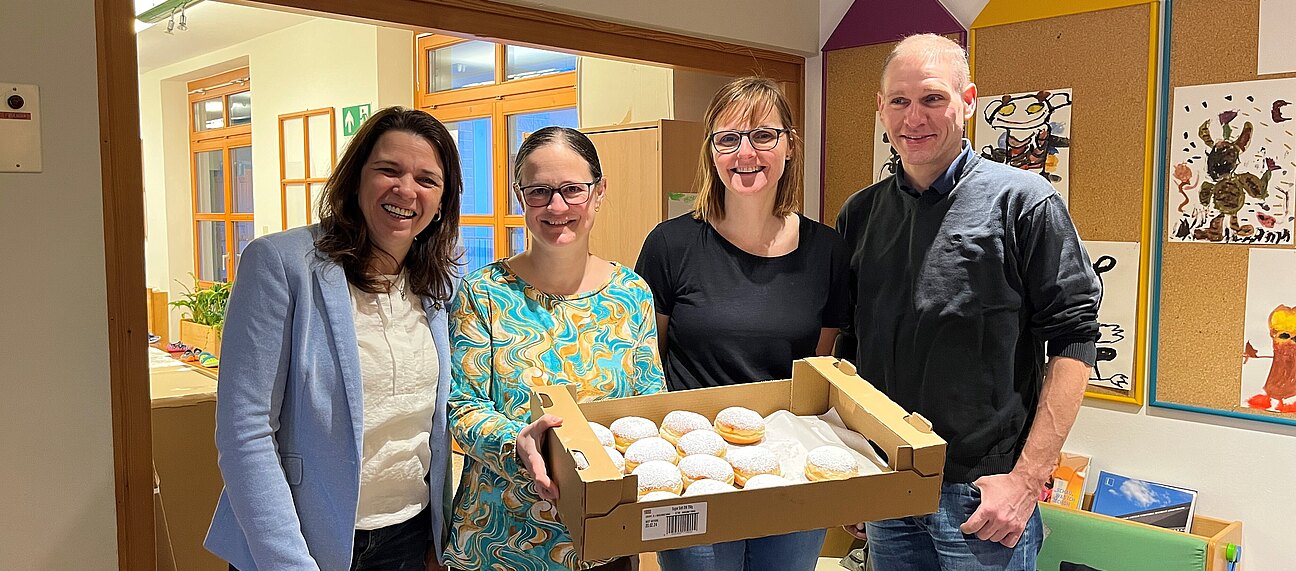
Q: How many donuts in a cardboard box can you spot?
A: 14